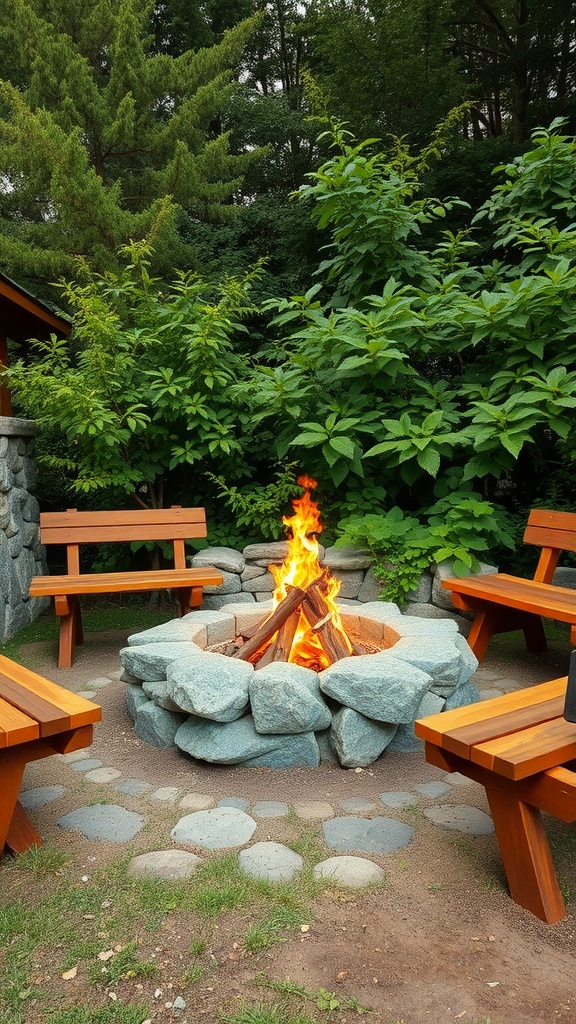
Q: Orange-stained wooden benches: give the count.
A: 4